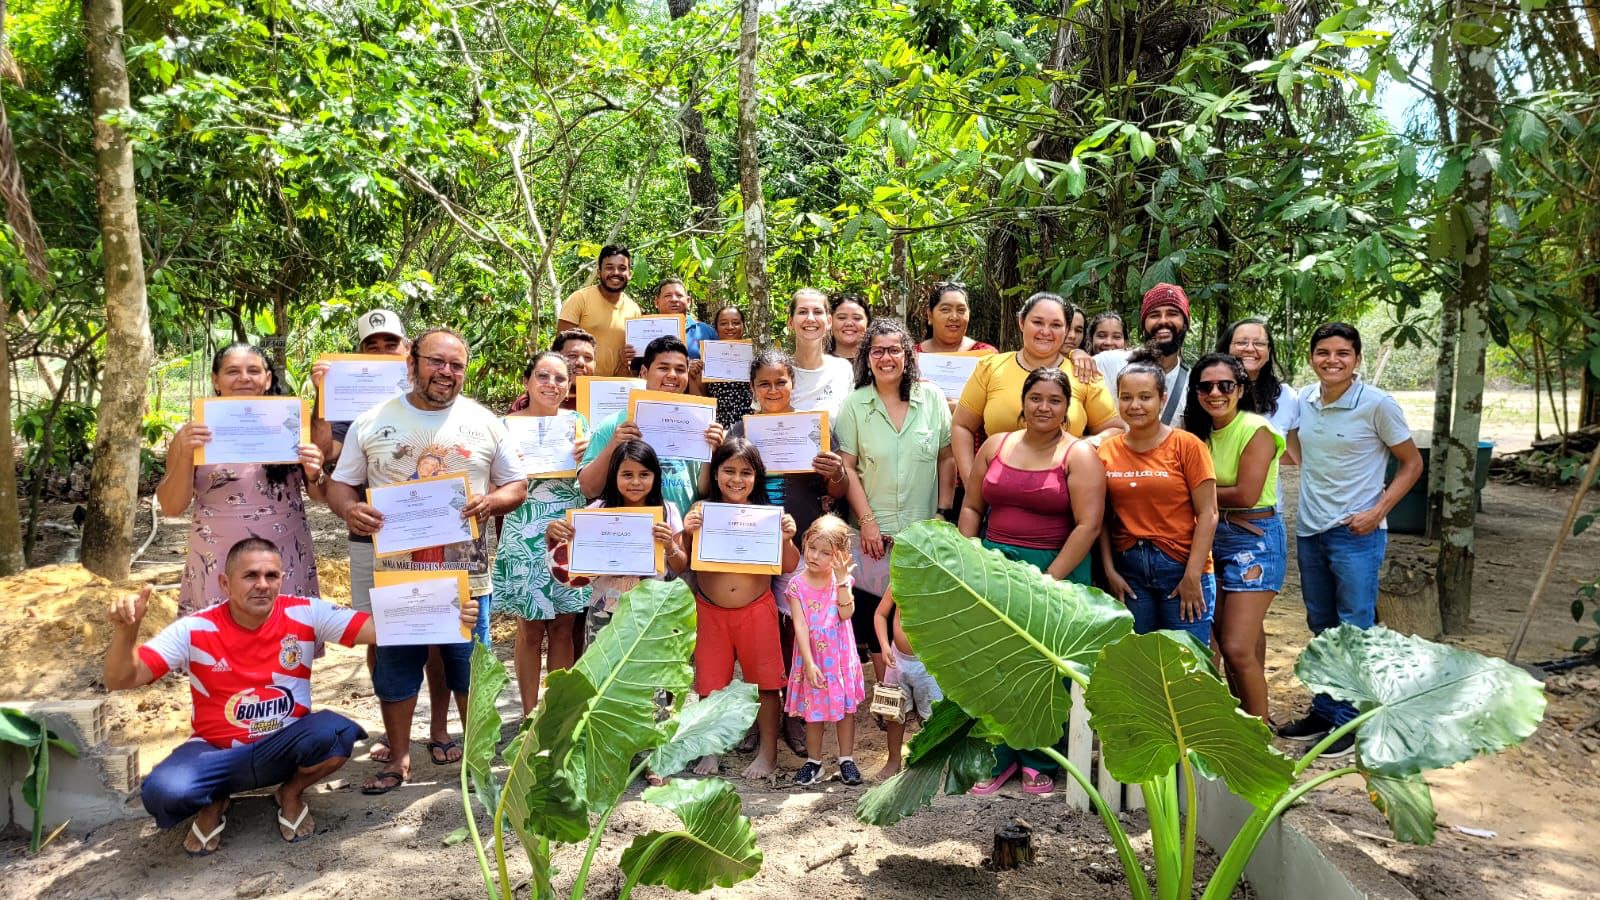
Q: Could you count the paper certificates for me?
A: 13